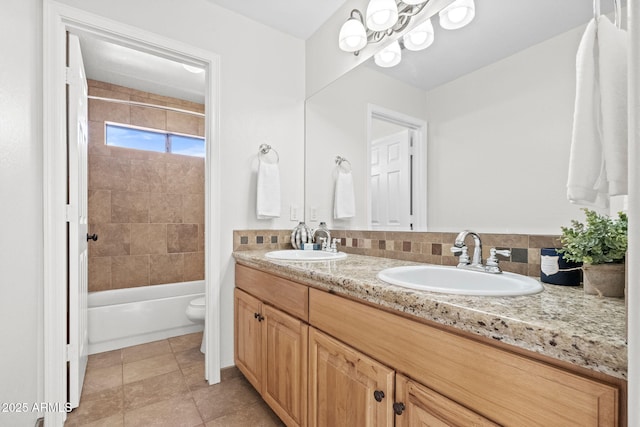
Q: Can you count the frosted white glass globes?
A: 6